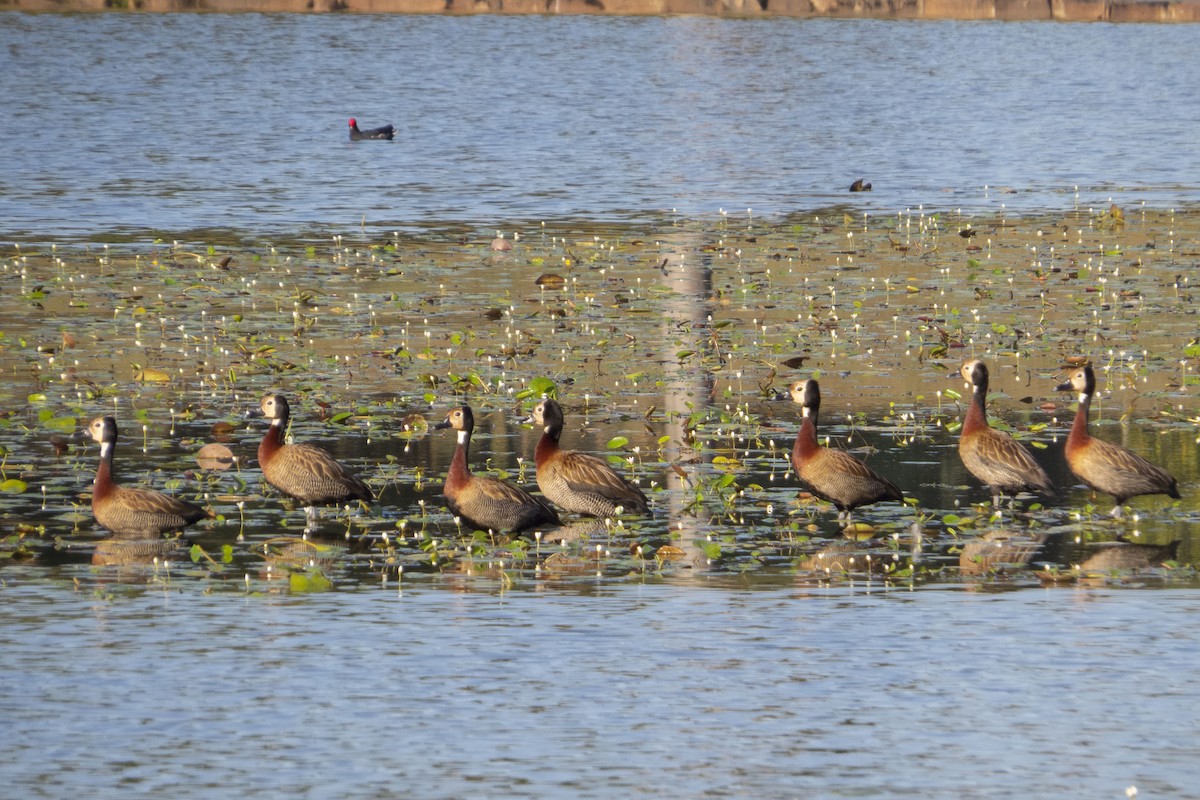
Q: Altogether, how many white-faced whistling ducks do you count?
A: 7